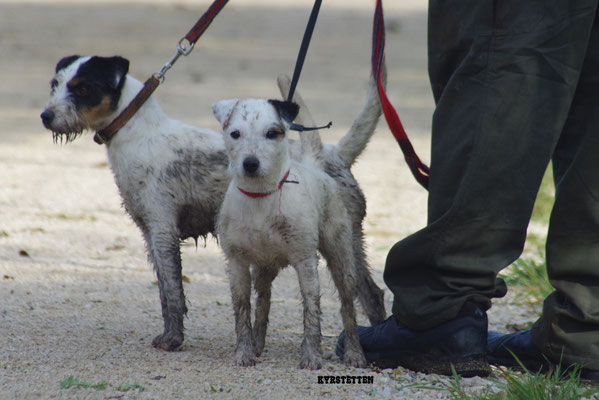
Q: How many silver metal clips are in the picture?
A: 1